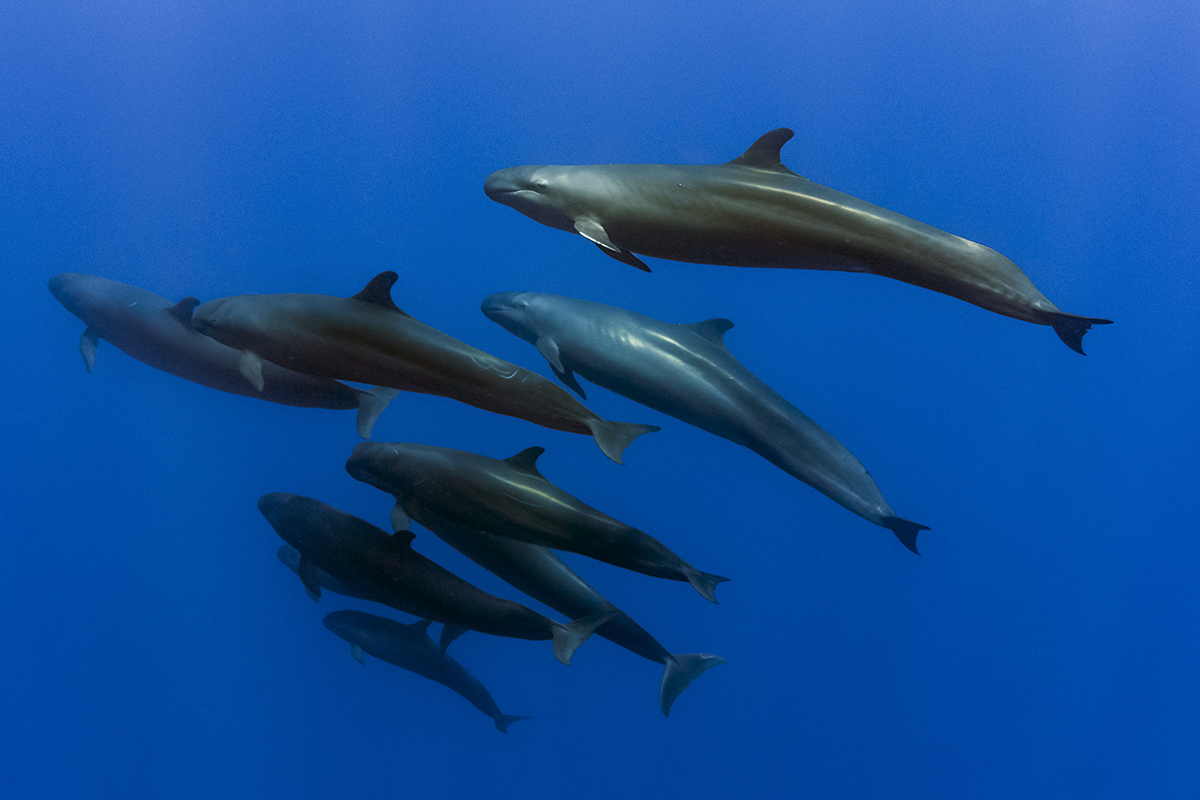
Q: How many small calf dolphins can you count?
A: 1